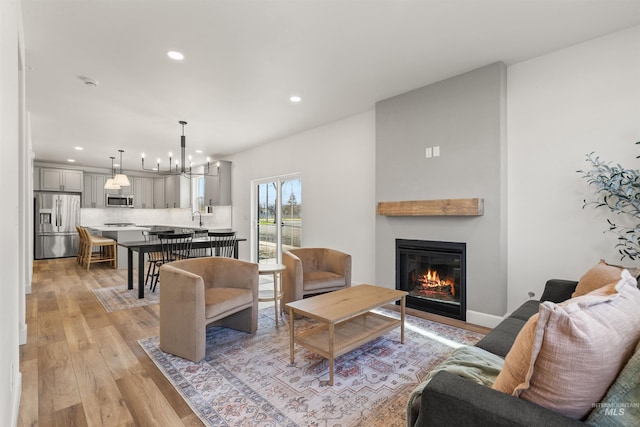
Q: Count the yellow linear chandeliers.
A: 0